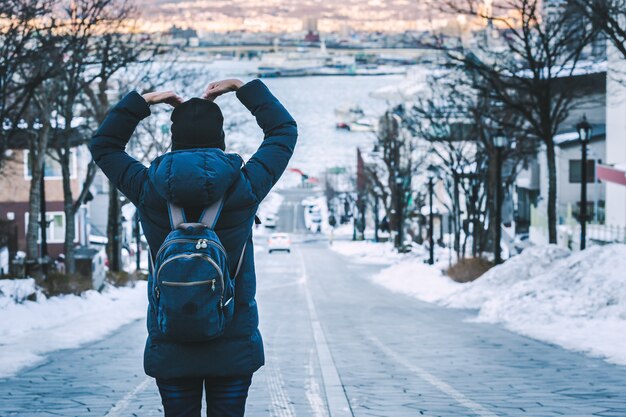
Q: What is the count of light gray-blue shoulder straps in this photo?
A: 2